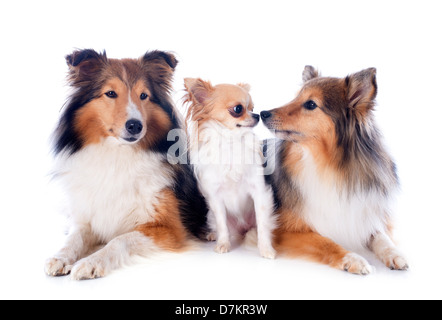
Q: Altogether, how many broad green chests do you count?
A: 0